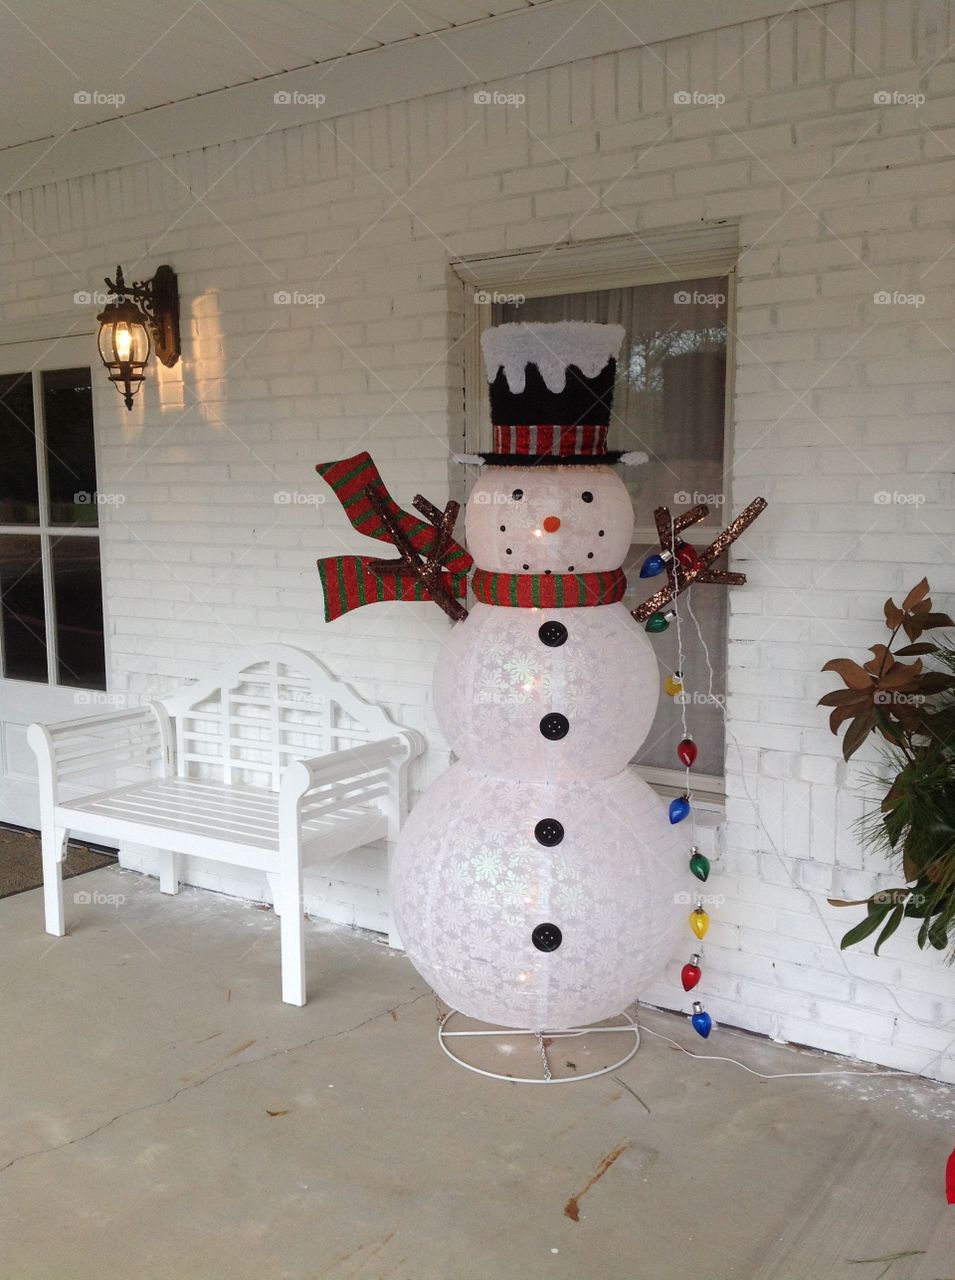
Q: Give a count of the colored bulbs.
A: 10